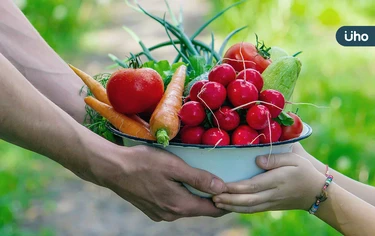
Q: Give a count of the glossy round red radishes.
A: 13